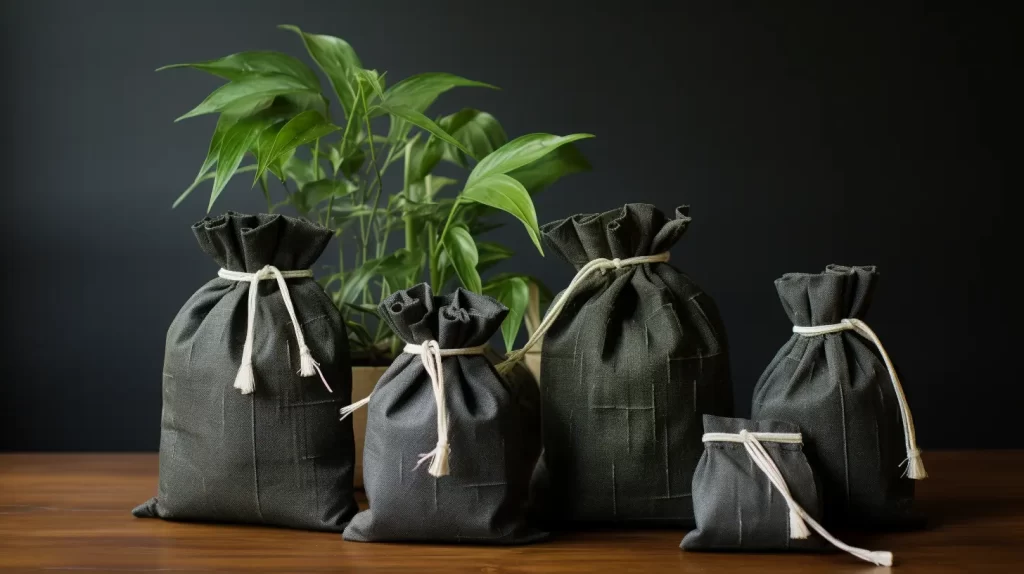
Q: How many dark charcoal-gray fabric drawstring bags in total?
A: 5